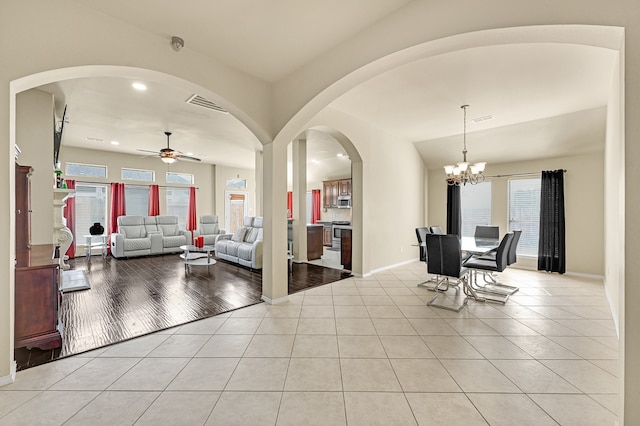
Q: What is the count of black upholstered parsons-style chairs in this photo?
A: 6